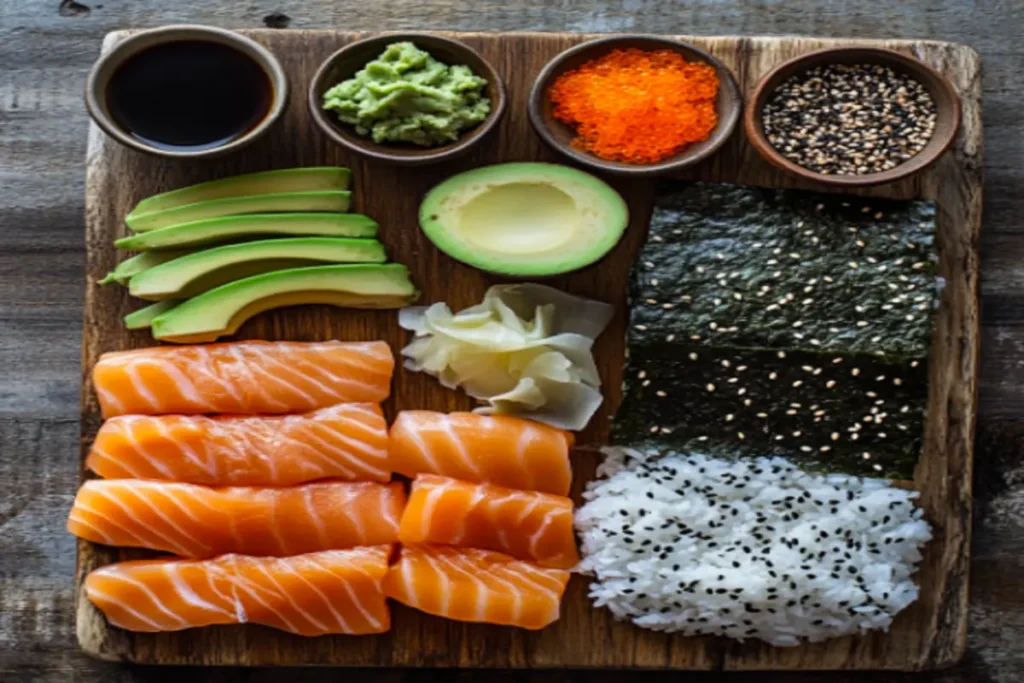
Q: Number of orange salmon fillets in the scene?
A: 7